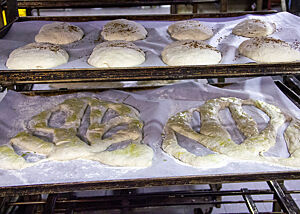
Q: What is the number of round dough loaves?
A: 8